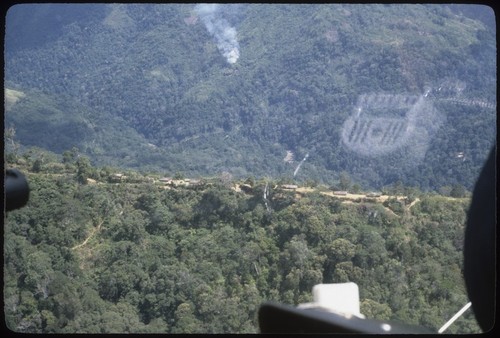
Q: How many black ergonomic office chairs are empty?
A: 0